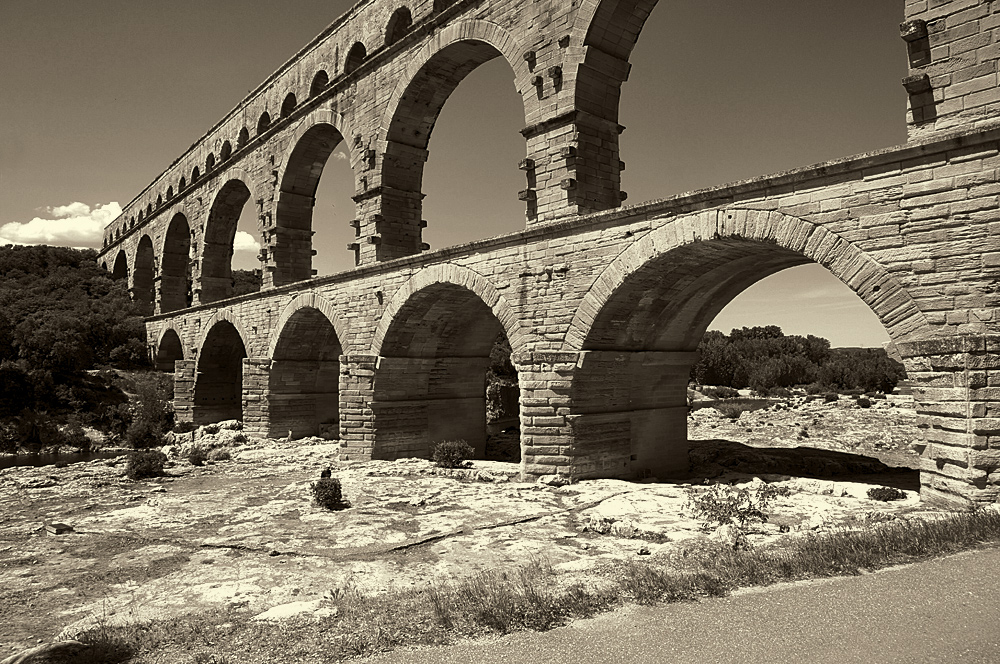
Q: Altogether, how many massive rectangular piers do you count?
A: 5